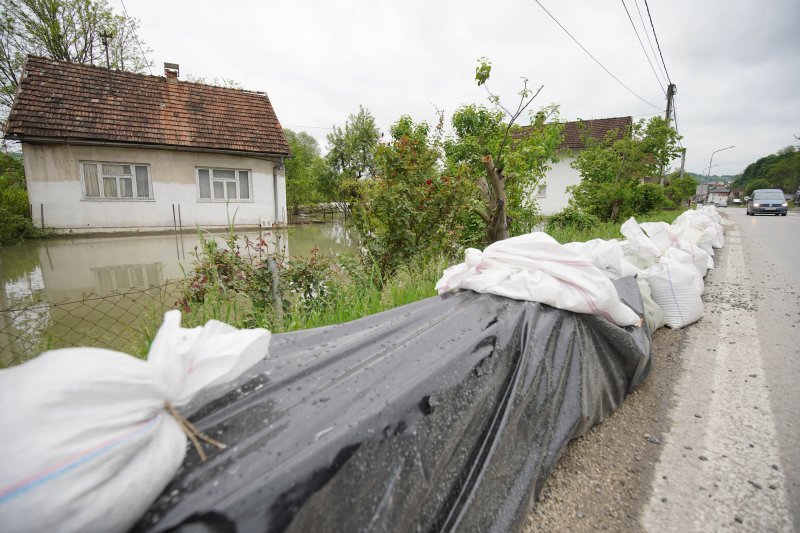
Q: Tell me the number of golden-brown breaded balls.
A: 0